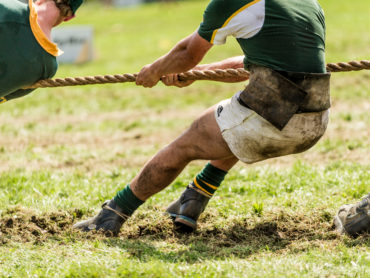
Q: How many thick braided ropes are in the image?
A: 1